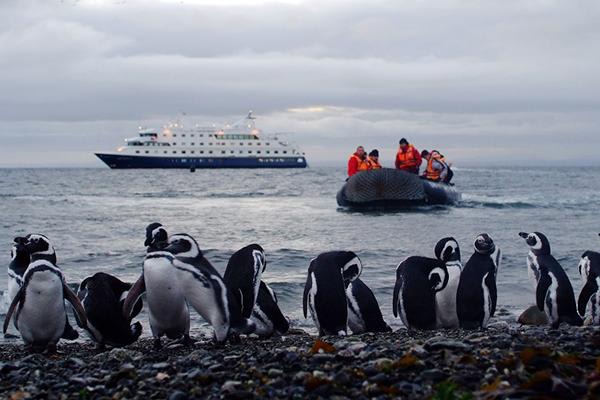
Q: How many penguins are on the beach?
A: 14